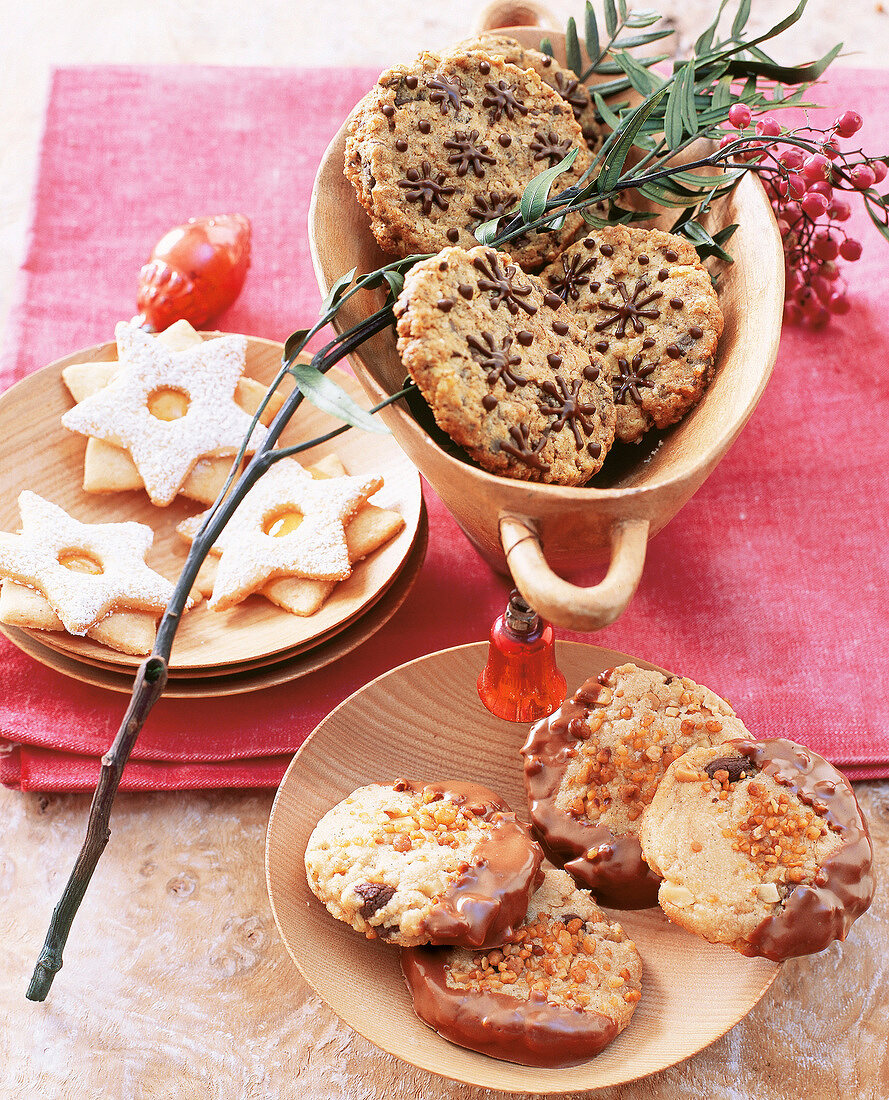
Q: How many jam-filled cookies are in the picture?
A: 3